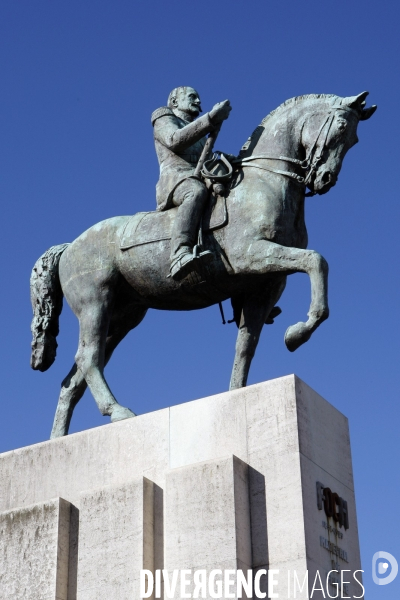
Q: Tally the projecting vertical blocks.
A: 3